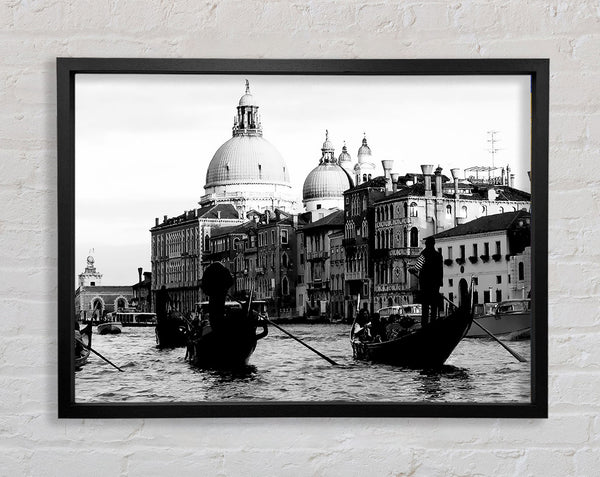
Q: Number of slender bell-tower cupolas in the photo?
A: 2